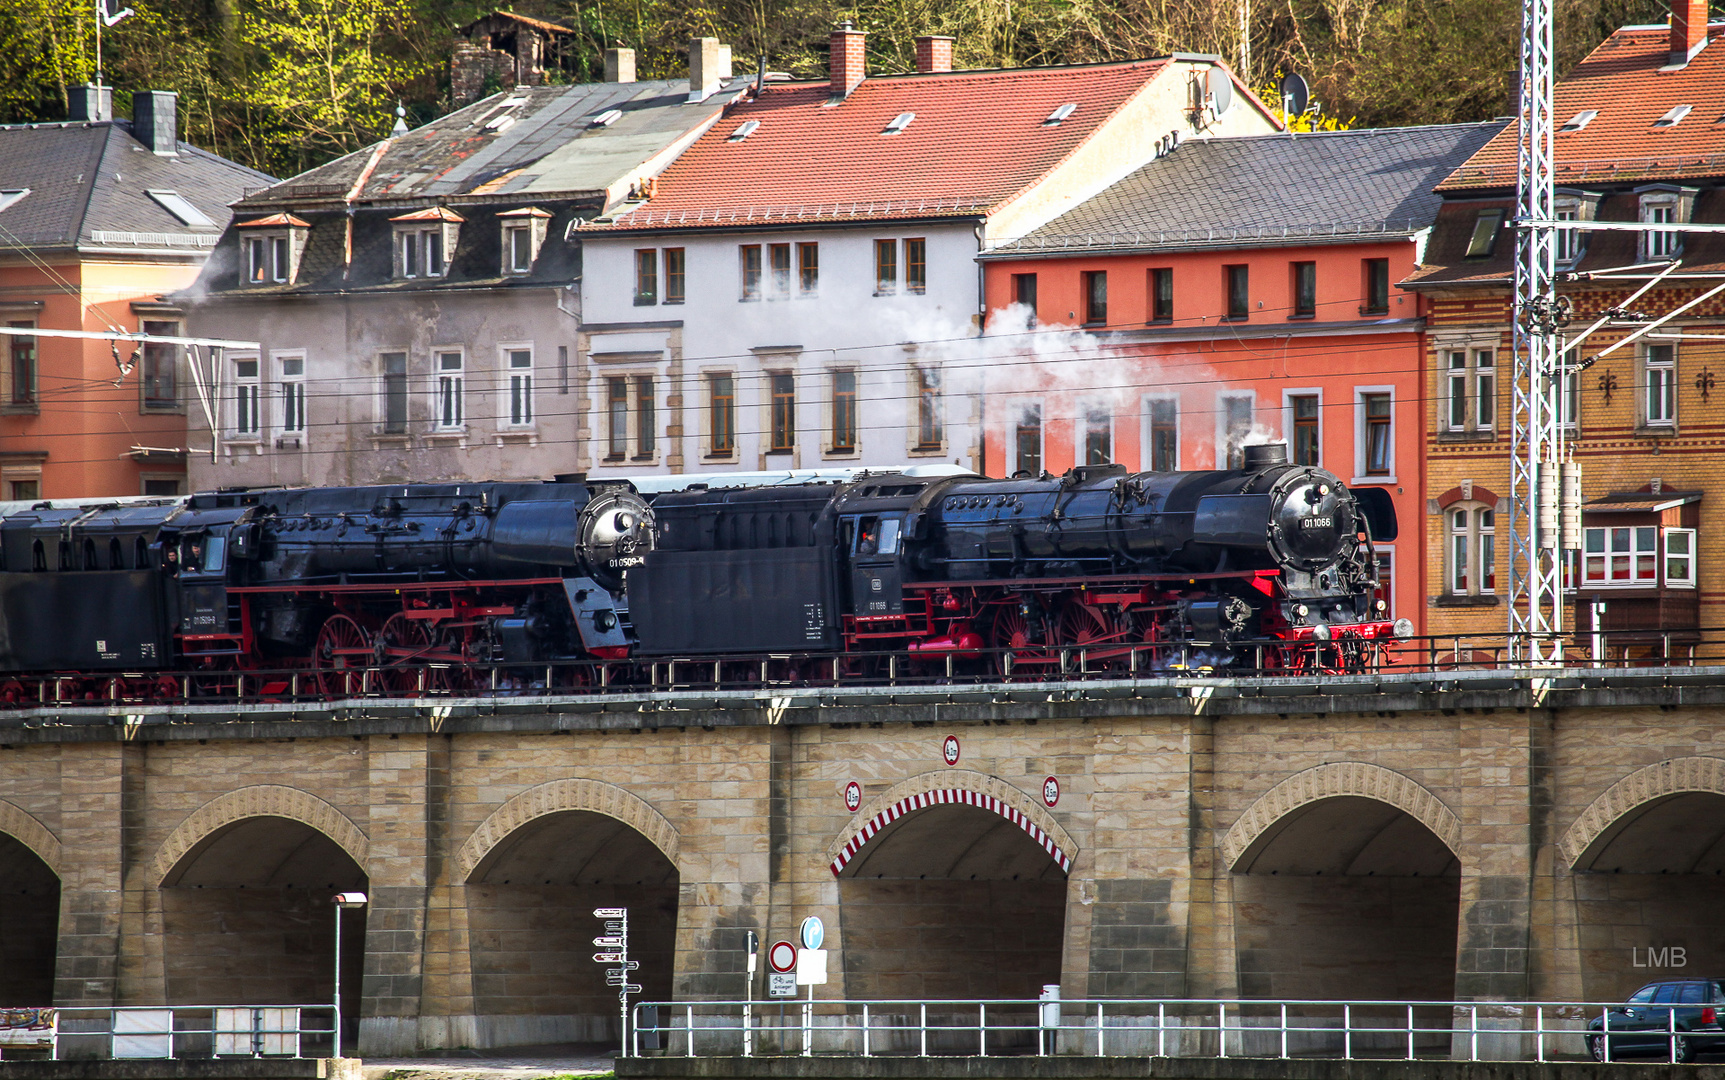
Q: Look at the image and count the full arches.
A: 4